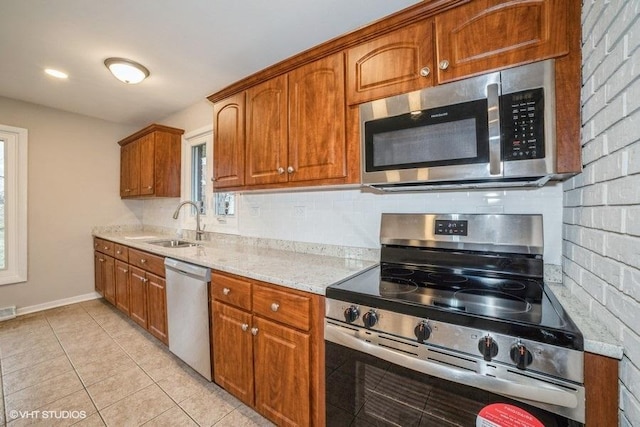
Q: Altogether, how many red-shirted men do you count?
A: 0